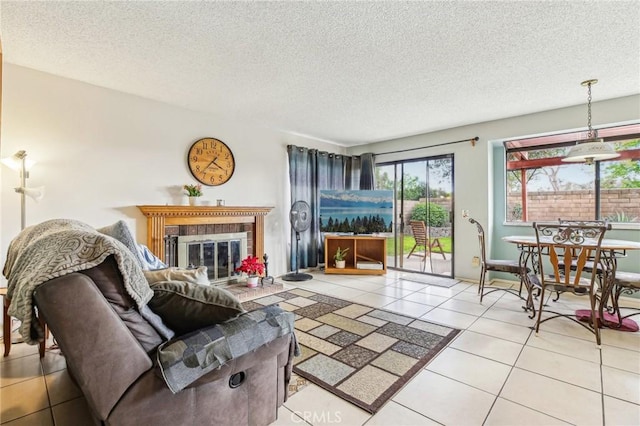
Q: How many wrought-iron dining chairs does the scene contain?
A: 4